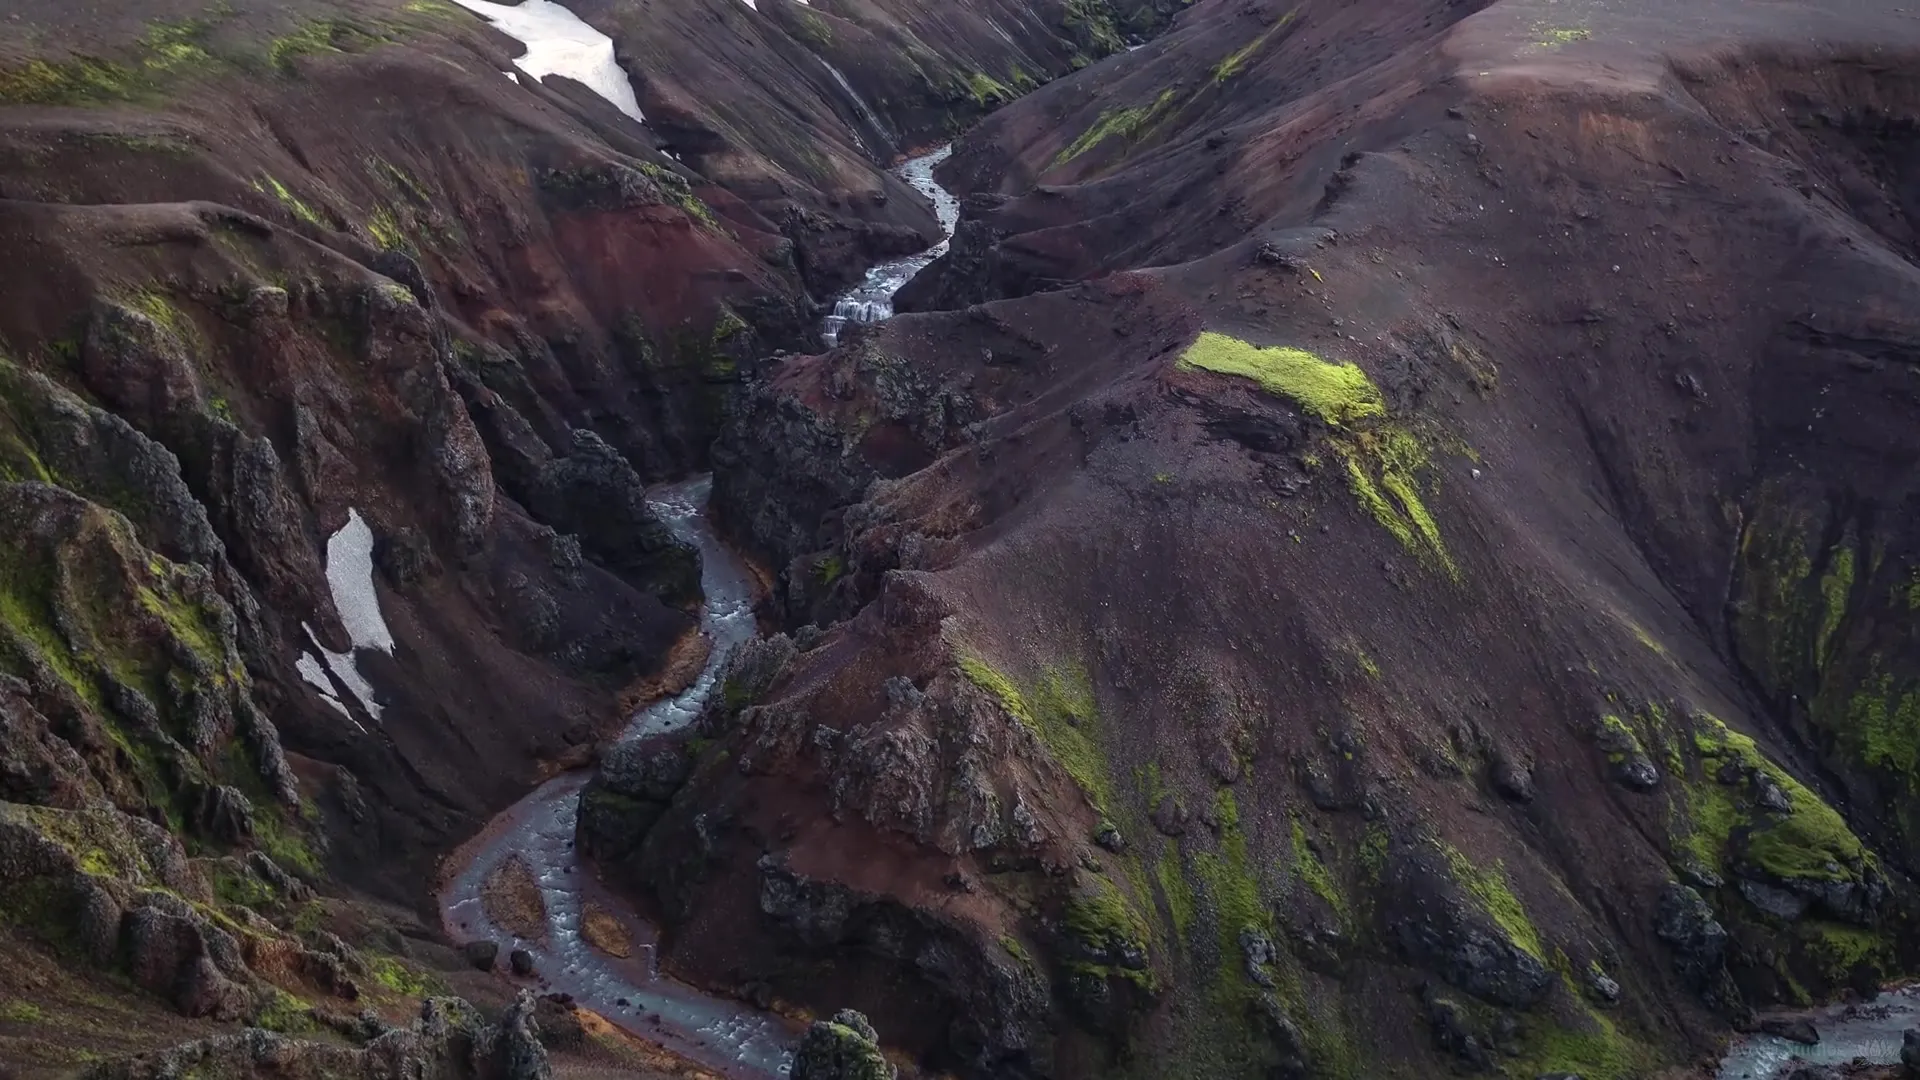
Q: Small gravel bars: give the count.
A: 2